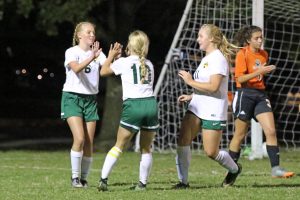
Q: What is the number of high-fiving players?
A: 2